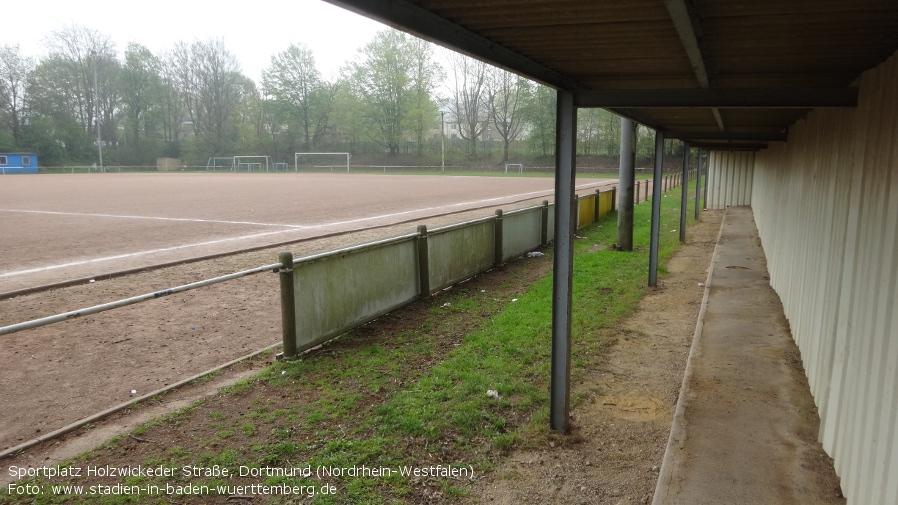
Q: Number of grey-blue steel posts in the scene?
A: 5